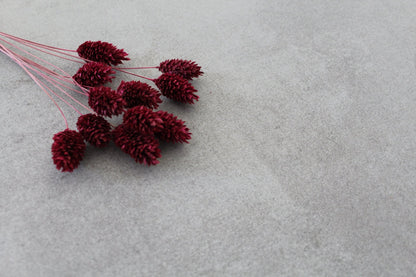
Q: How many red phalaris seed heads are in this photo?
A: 11